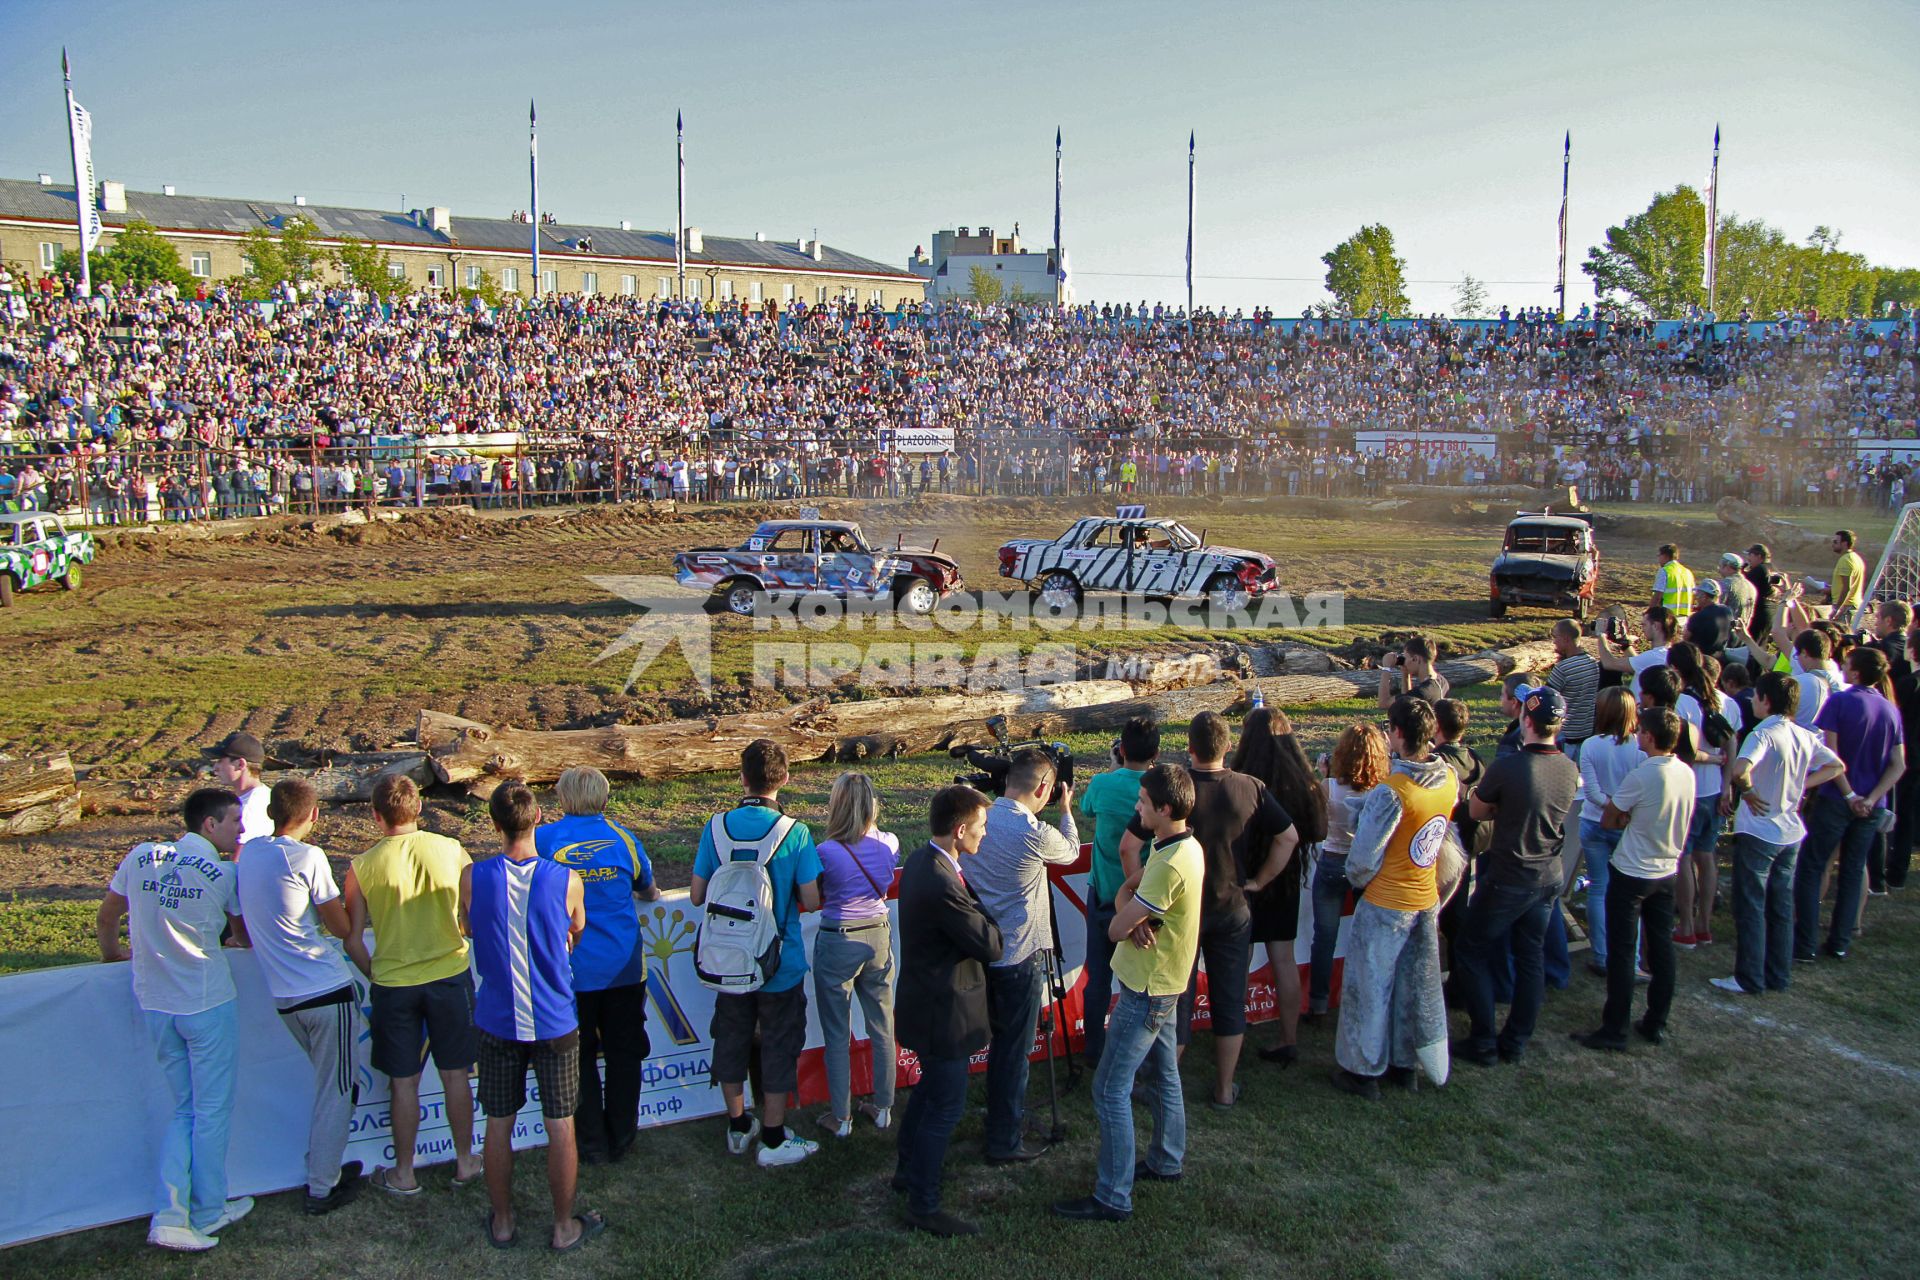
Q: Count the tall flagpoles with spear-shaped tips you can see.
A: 7